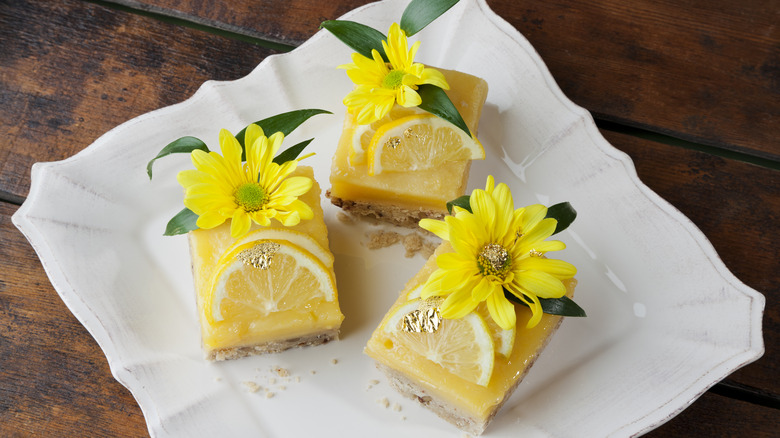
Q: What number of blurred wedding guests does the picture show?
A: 0